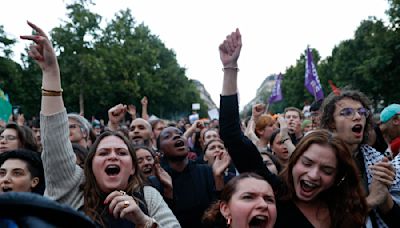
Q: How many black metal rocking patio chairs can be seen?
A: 0